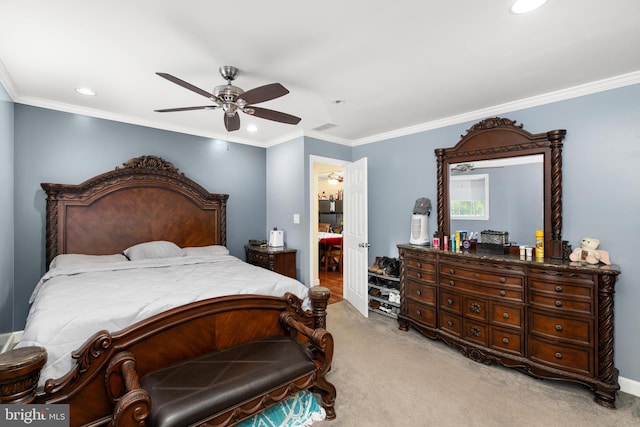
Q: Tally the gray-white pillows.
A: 3